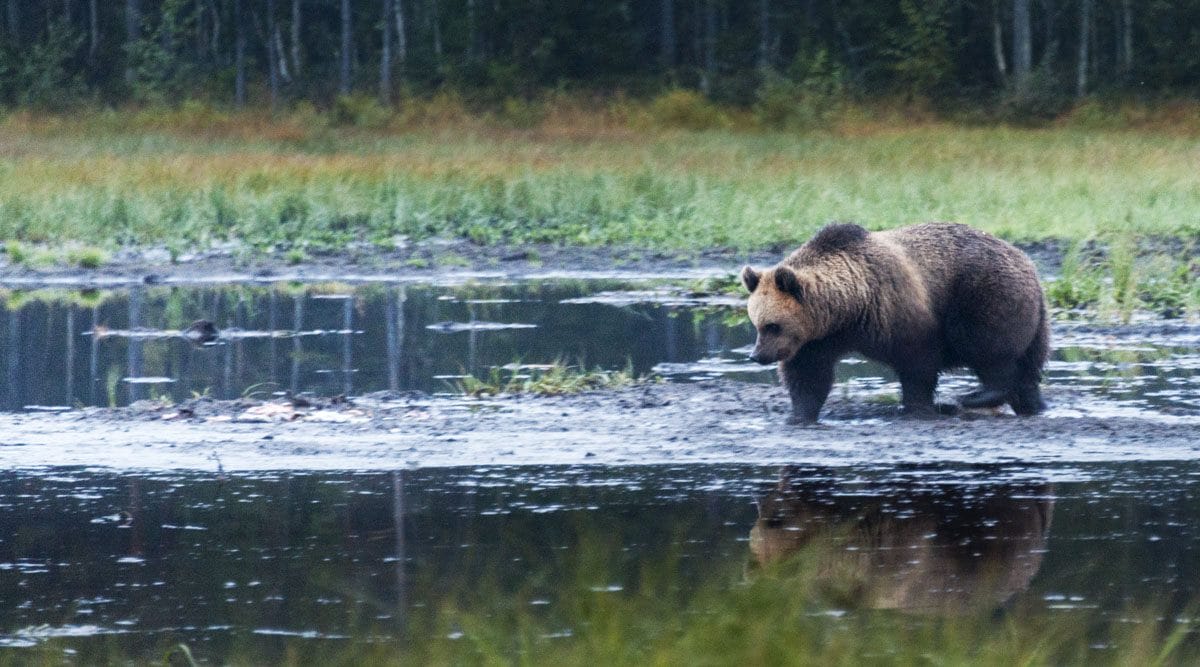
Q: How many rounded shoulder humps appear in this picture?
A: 1